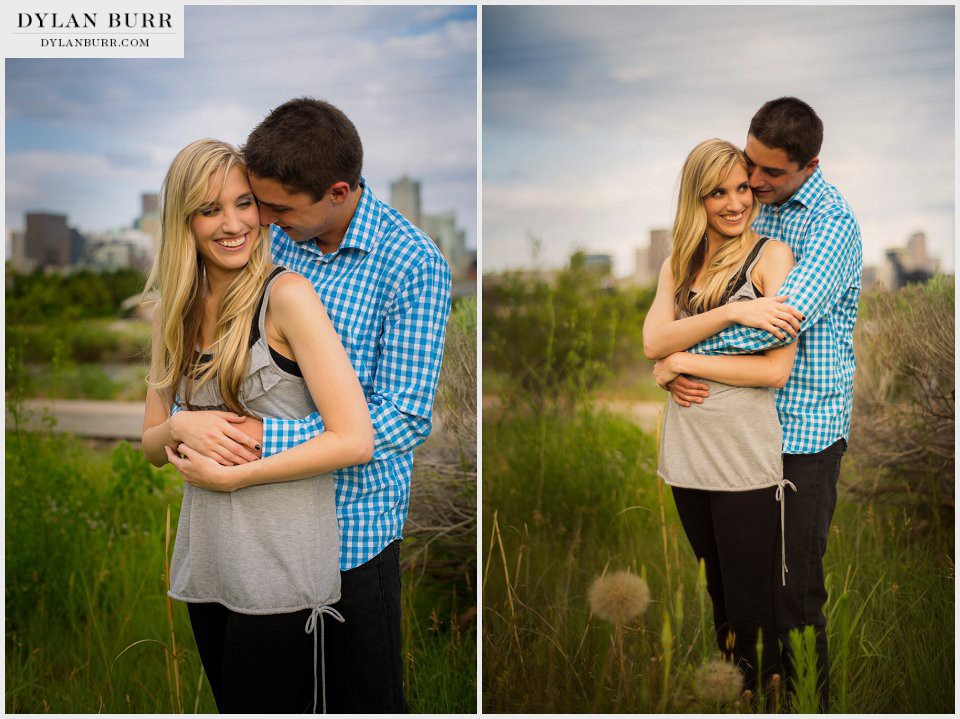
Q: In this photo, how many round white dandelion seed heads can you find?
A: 2